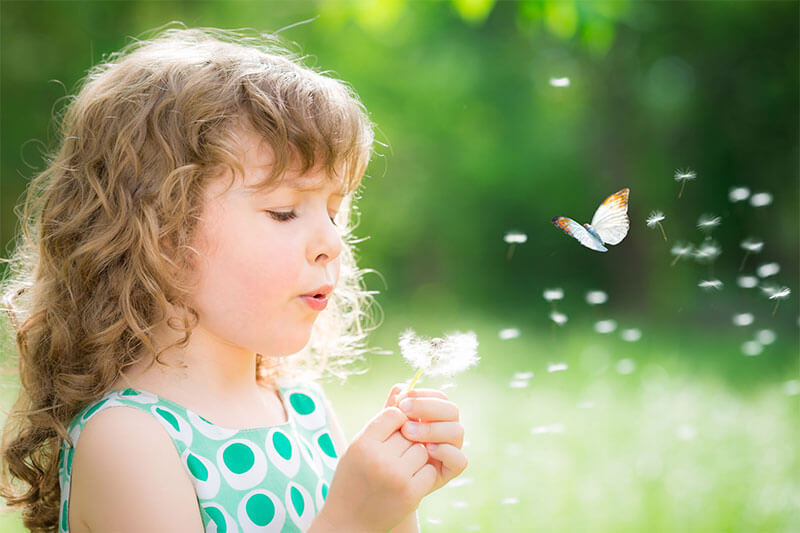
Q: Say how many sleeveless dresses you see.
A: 1